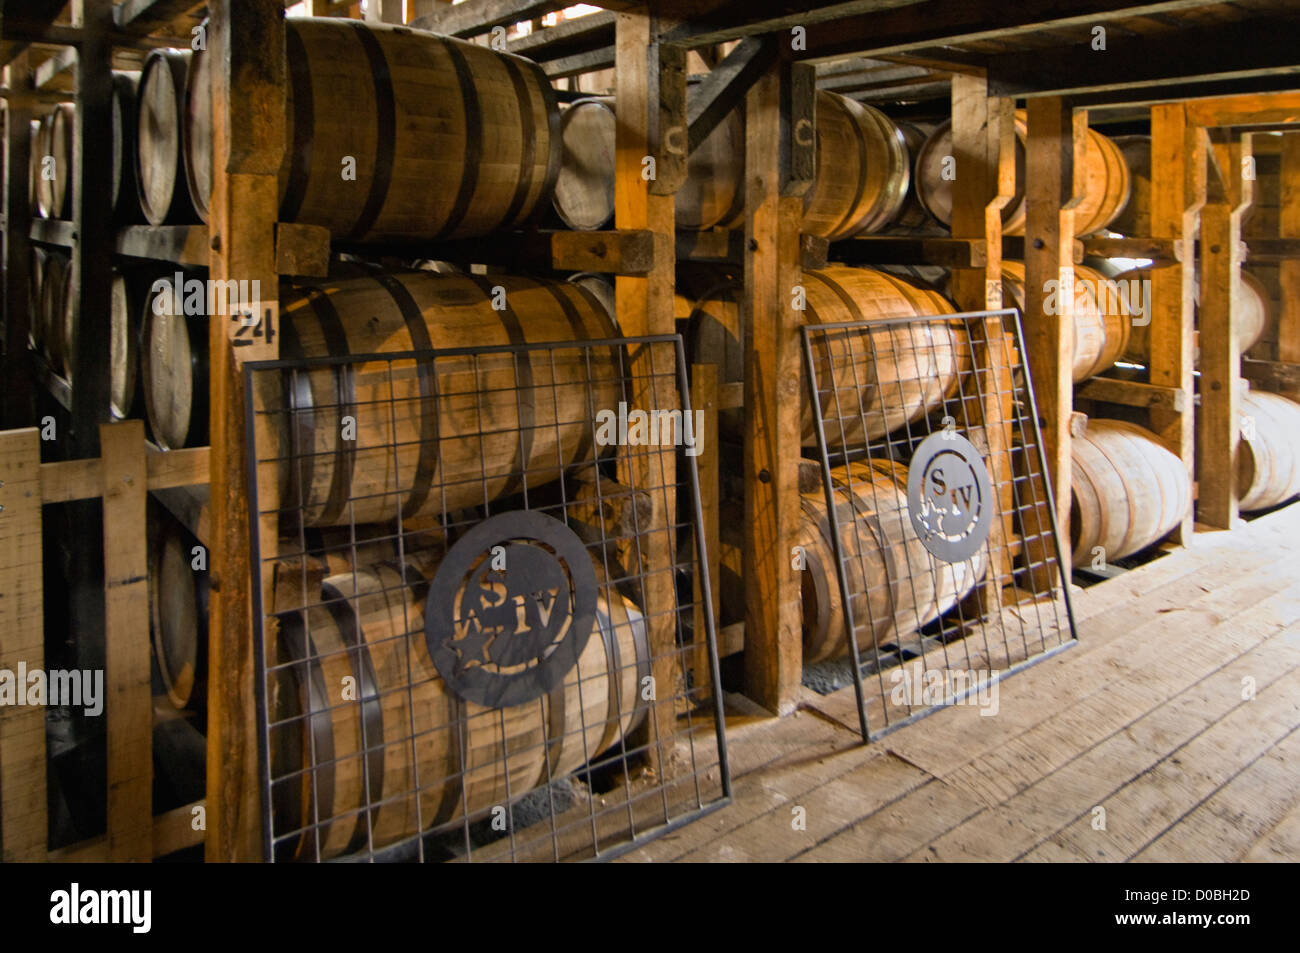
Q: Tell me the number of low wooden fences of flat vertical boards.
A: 1